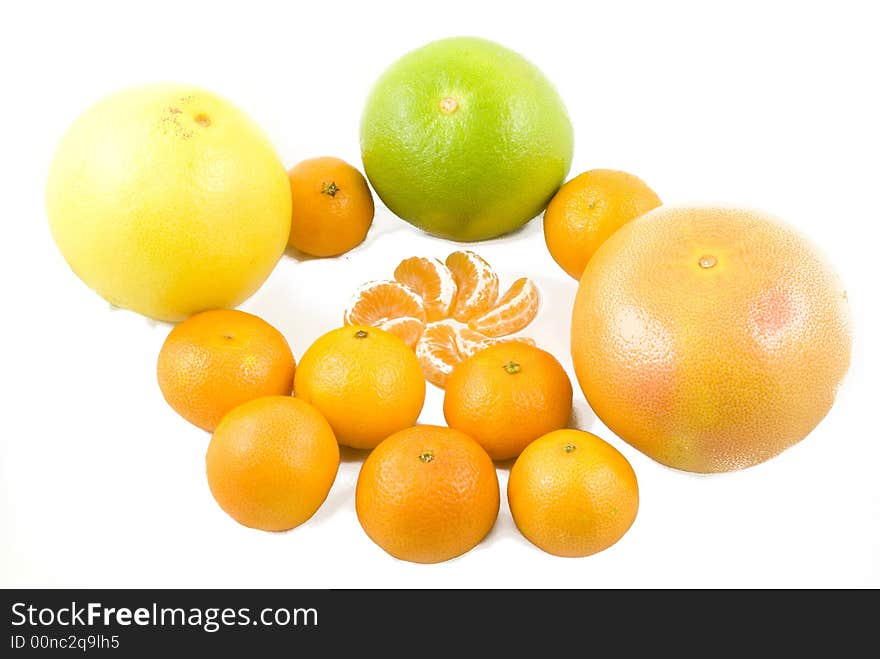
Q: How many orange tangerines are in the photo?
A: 8